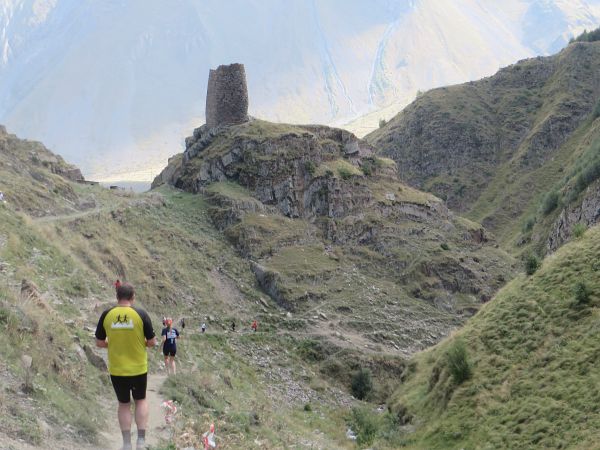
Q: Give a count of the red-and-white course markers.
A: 2